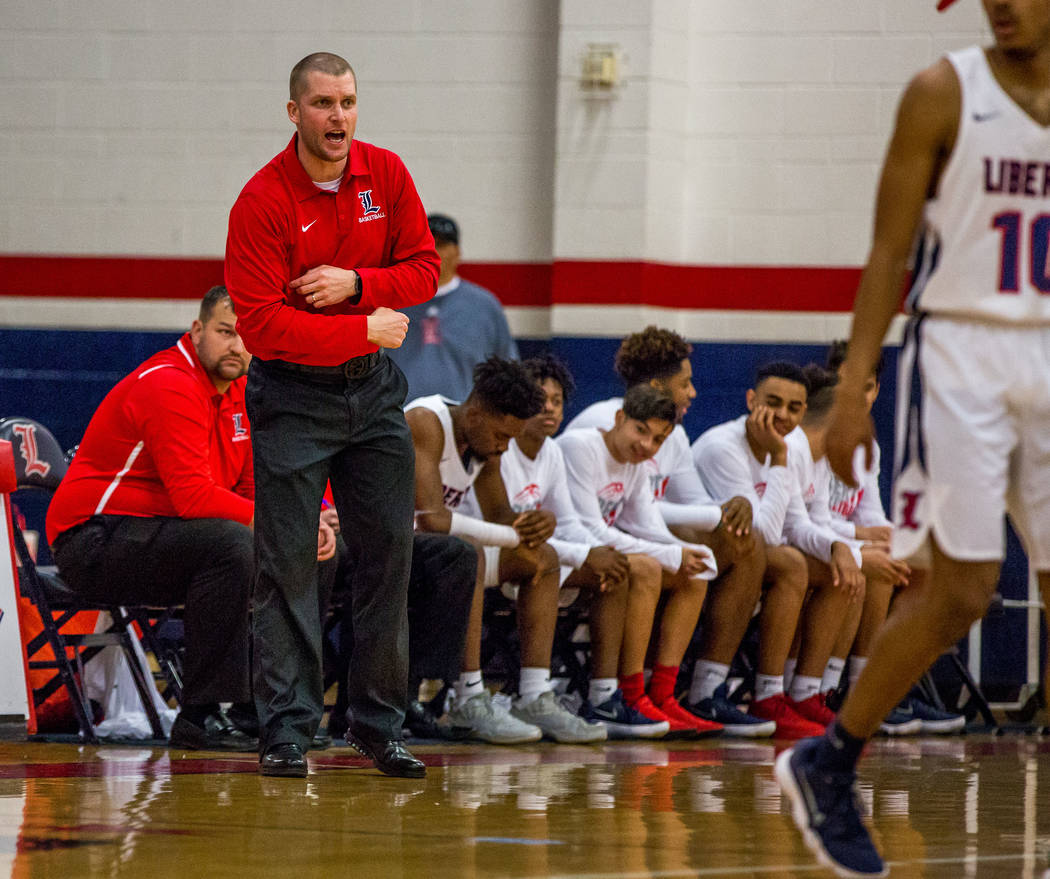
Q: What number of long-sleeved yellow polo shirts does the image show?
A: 0